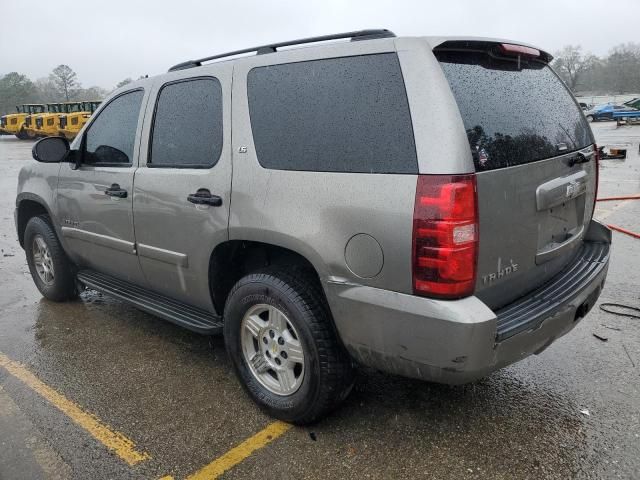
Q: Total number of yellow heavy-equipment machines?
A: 4